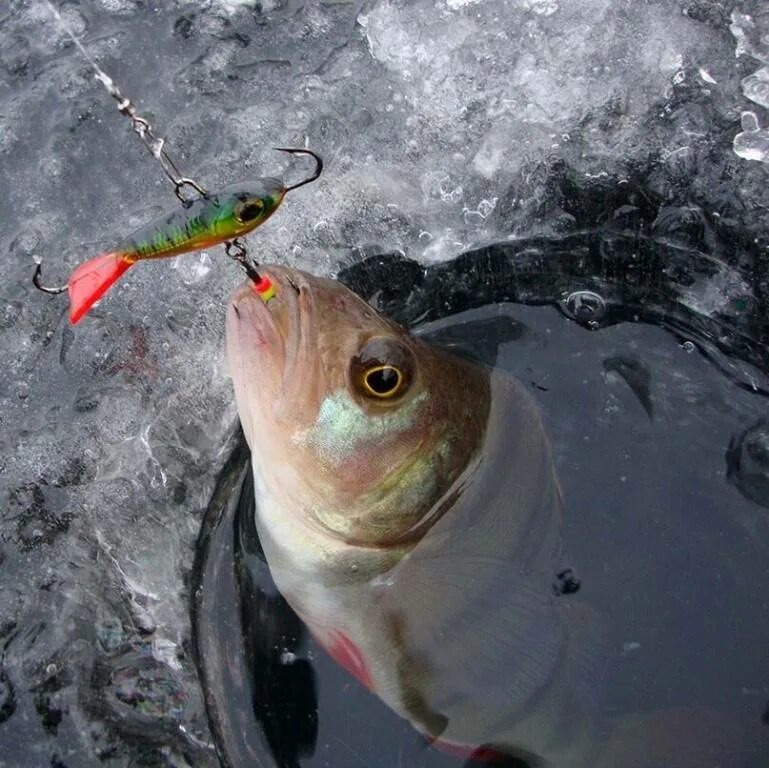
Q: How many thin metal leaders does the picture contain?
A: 1